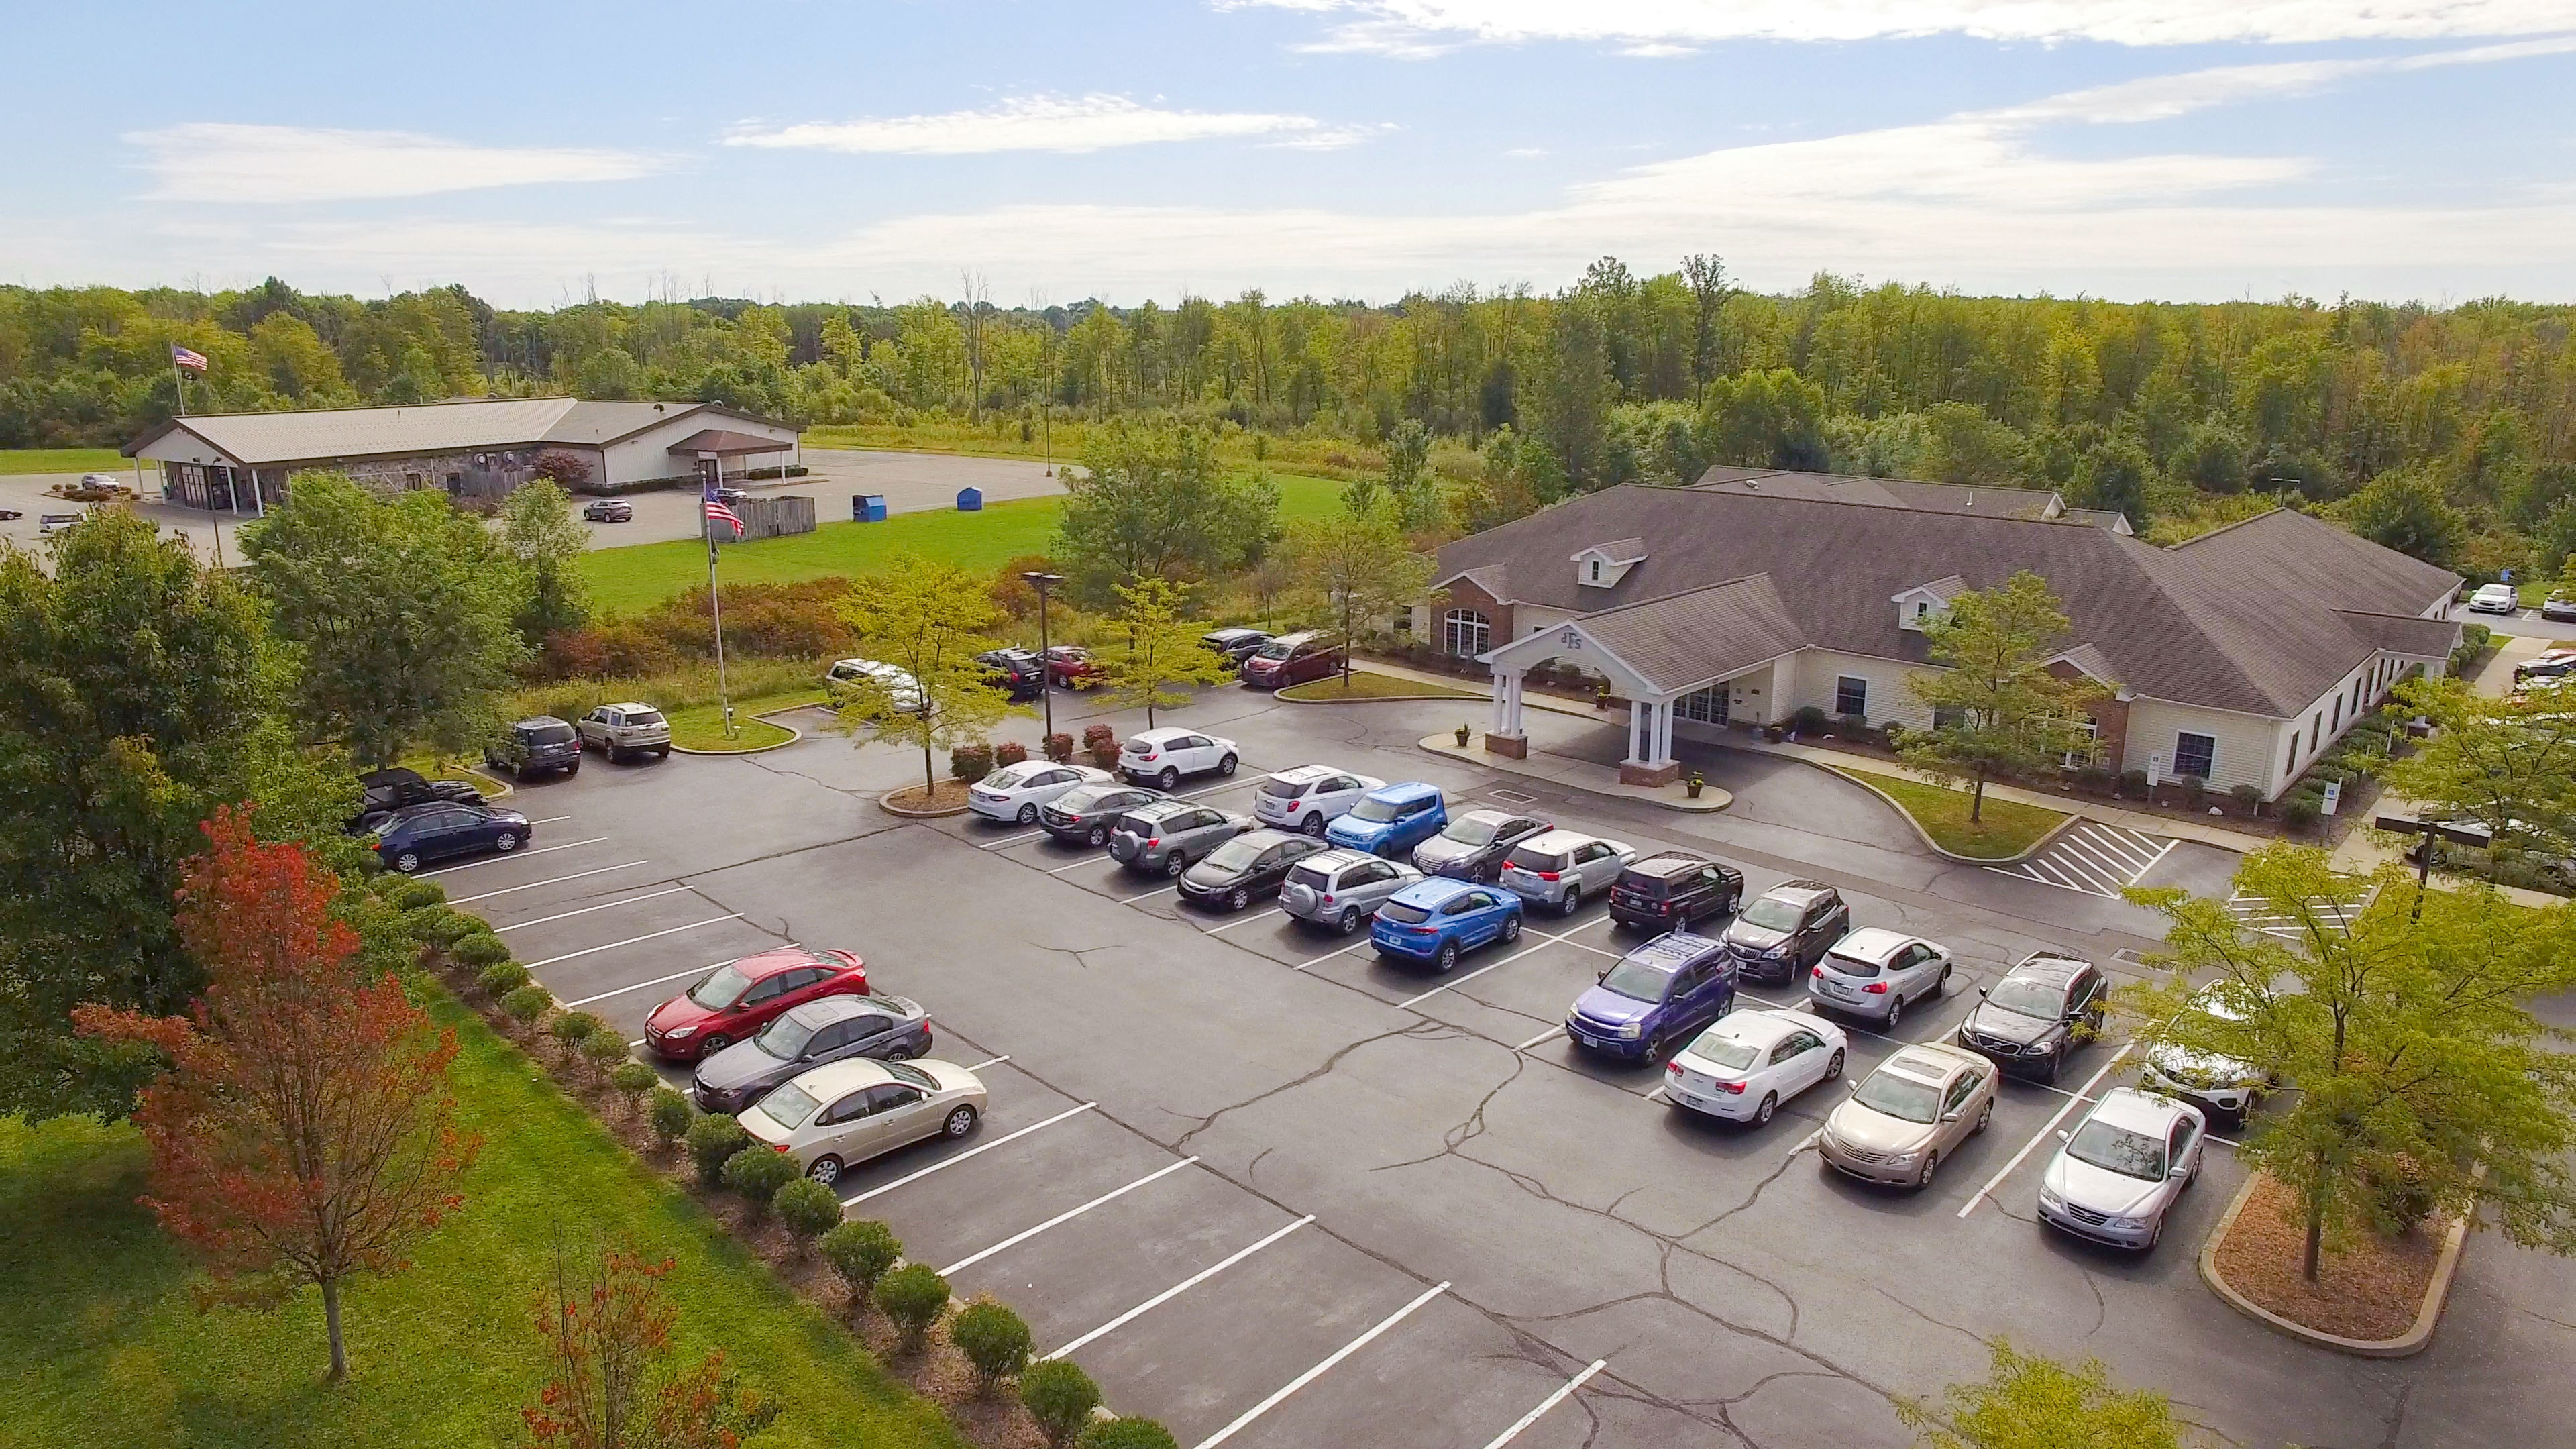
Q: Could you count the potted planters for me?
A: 4